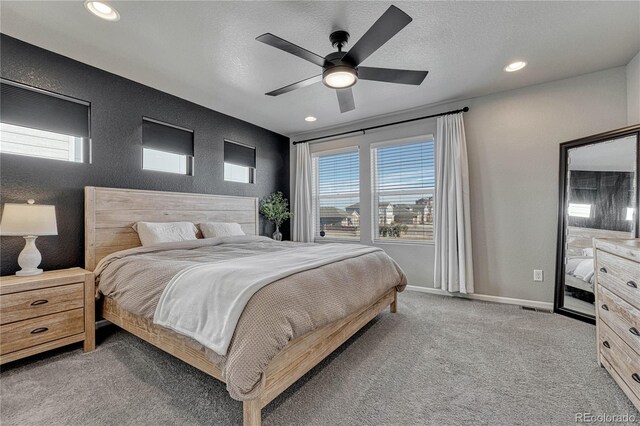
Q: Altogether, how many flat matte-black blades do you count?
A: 5